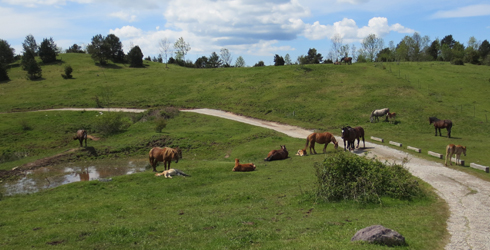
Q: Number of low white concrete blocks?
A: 6